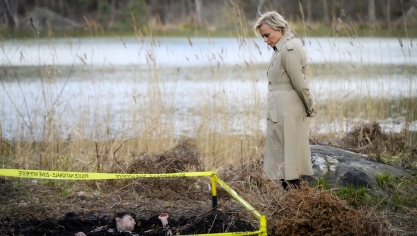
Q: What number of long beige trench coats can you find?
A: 1